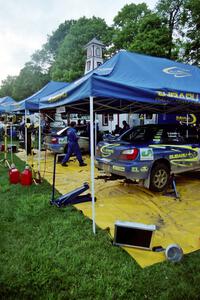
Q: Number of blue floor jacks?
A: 1